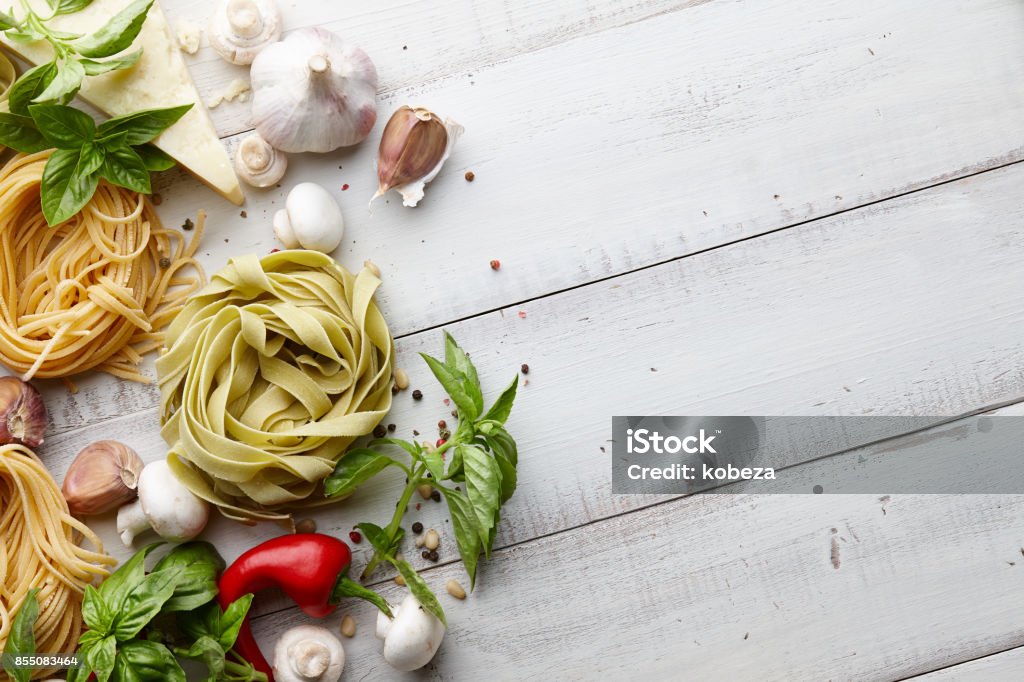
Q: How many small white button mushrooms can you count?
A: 6